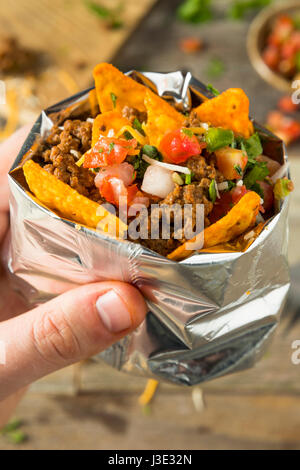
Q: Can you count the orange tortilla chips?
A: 6